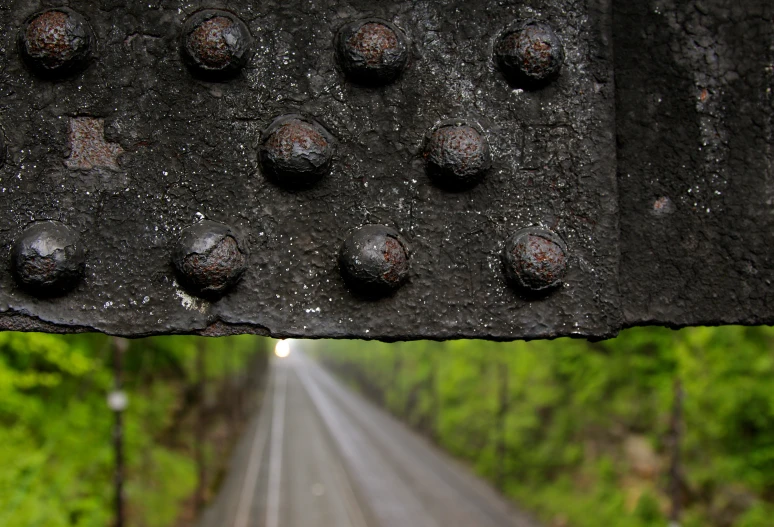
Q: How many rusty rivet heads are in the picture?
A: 10